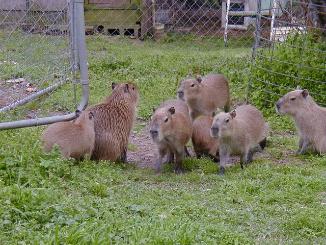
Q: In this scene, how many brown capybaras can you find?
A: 7